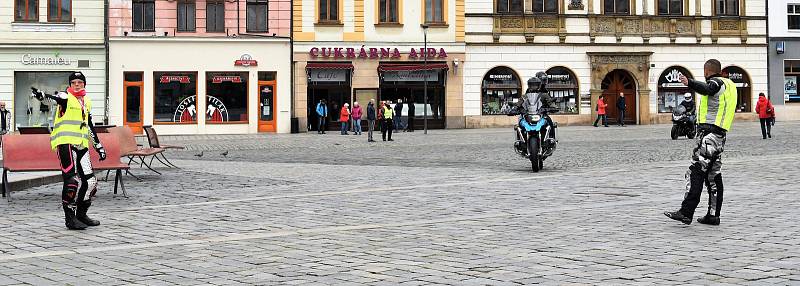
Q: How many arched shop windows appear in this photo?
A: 4